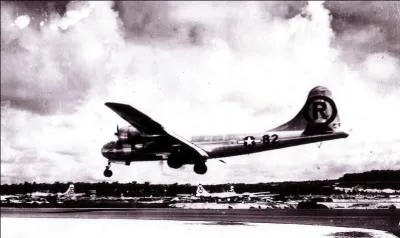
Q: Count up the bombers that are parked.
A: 3